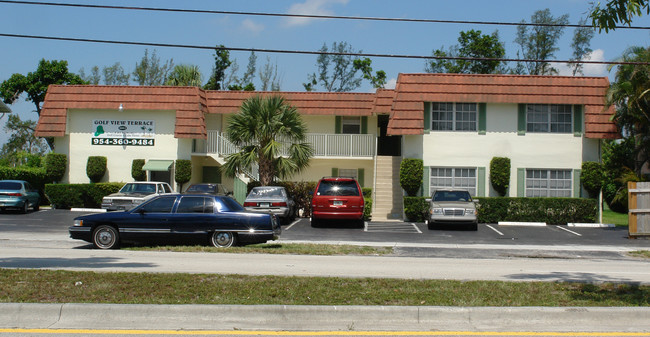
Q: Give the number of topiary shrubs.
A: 7